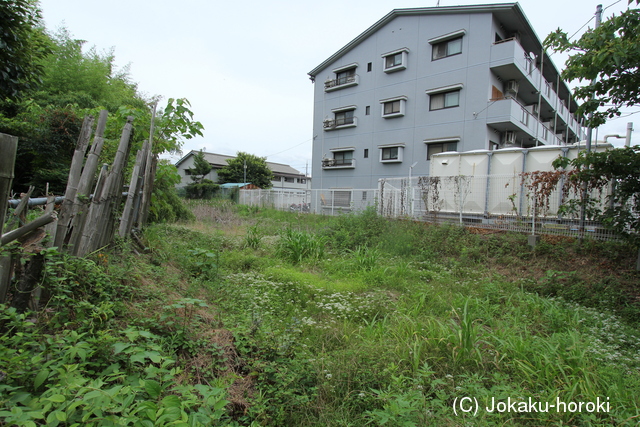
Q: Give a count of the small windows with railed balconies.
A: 3